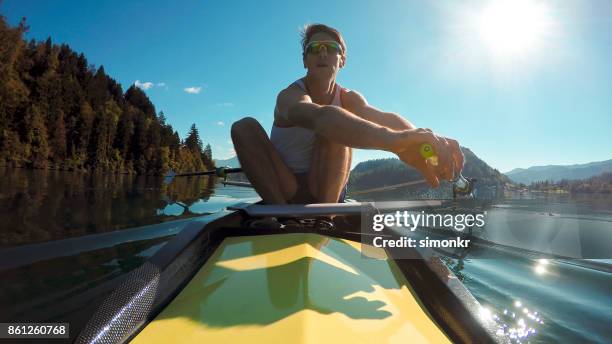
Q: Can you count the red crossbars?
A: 0